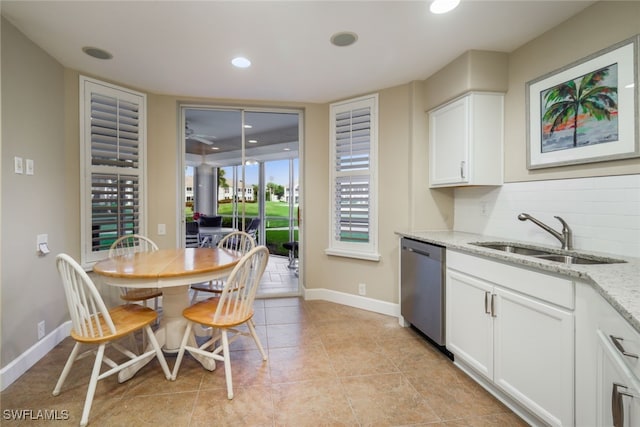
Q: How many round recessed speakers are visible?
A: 2